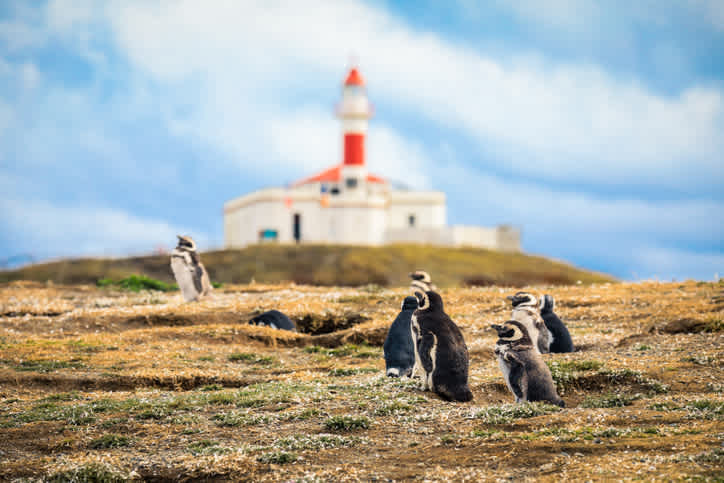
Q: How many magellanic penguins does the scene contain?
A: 8